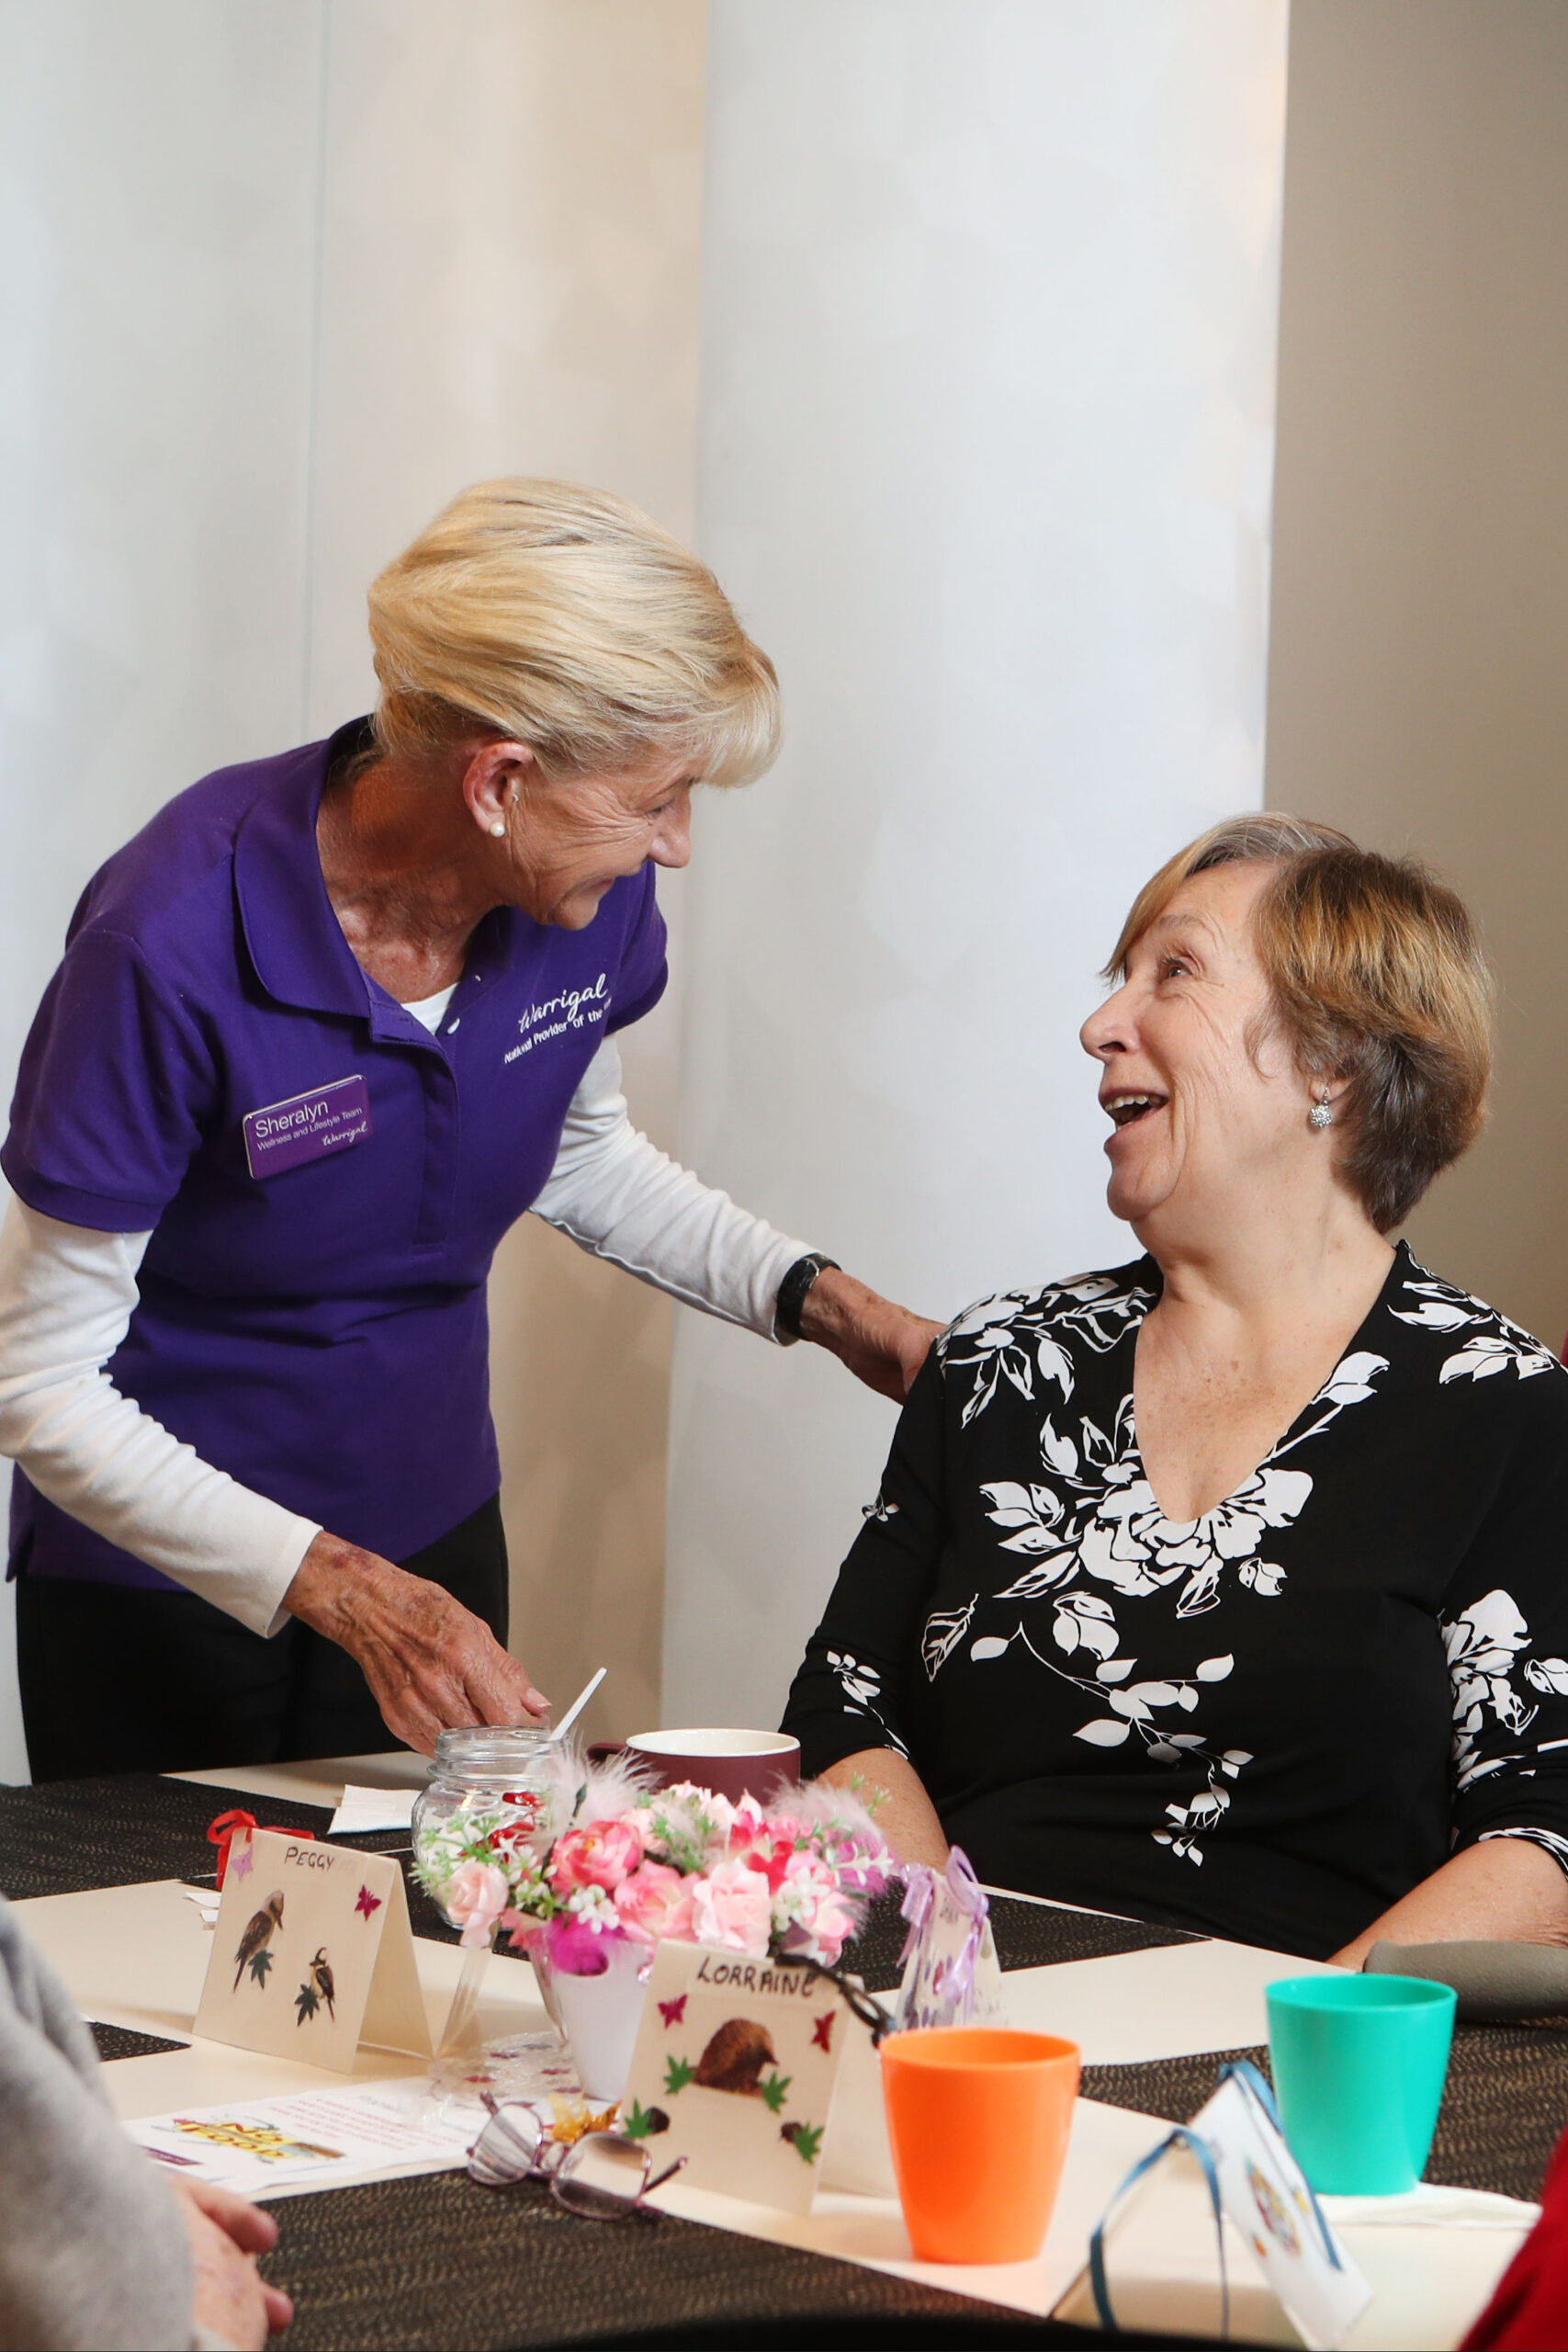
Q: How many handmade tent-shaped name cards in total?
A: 4